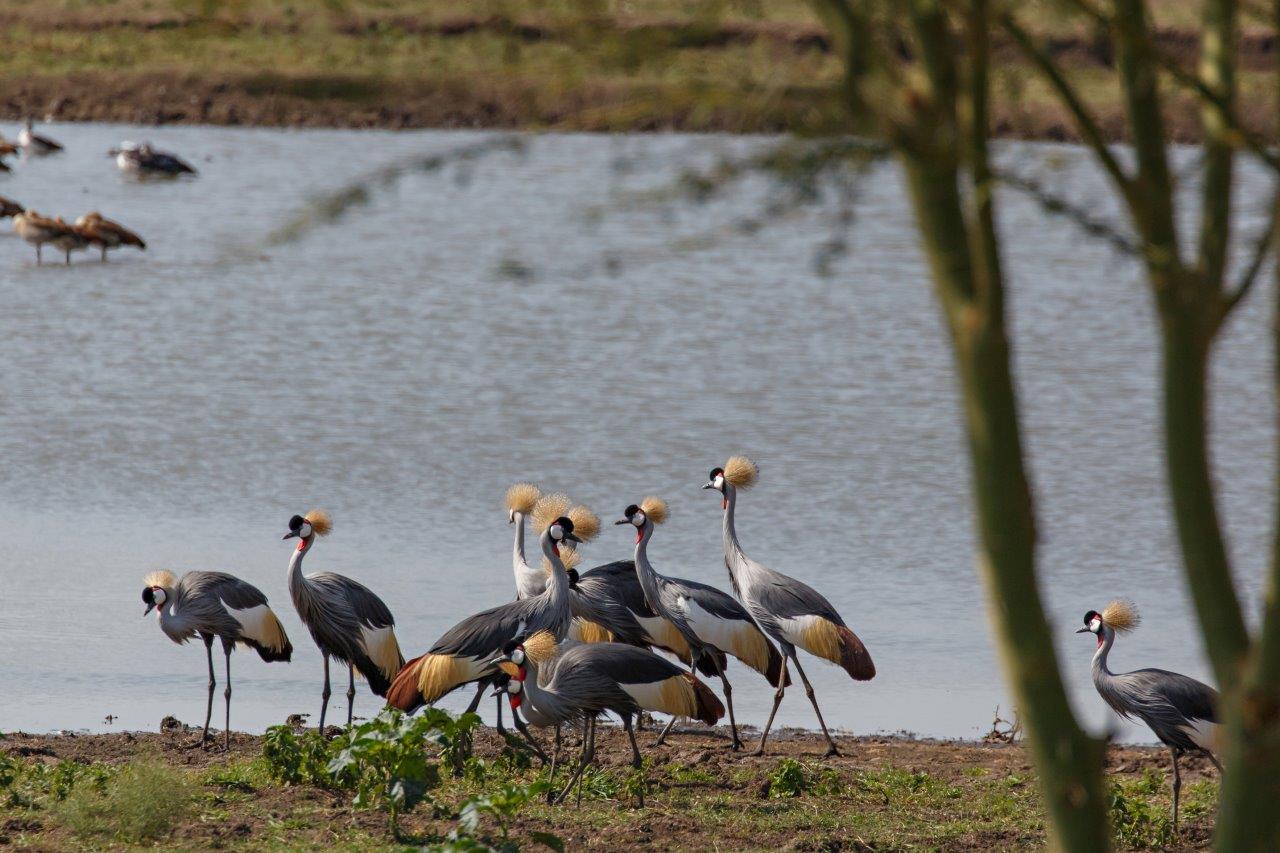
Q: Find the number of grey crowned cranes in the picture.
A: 11